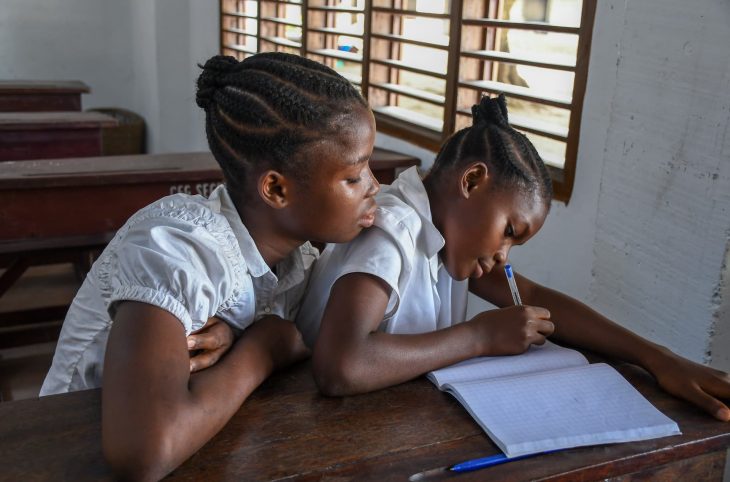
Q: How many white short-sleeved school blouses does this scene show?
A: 2